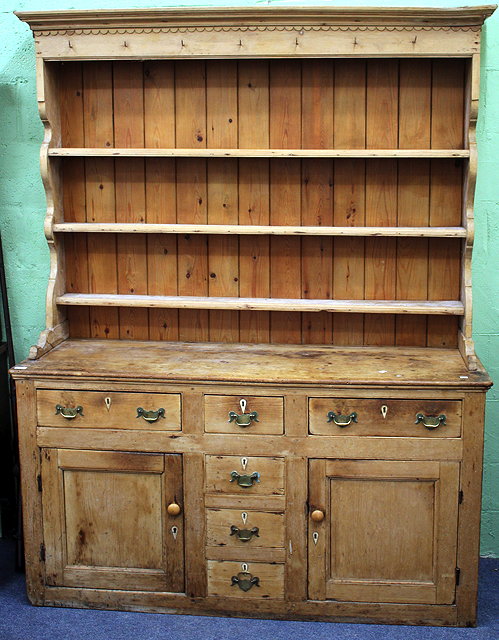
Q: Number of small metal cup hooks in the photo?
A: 7